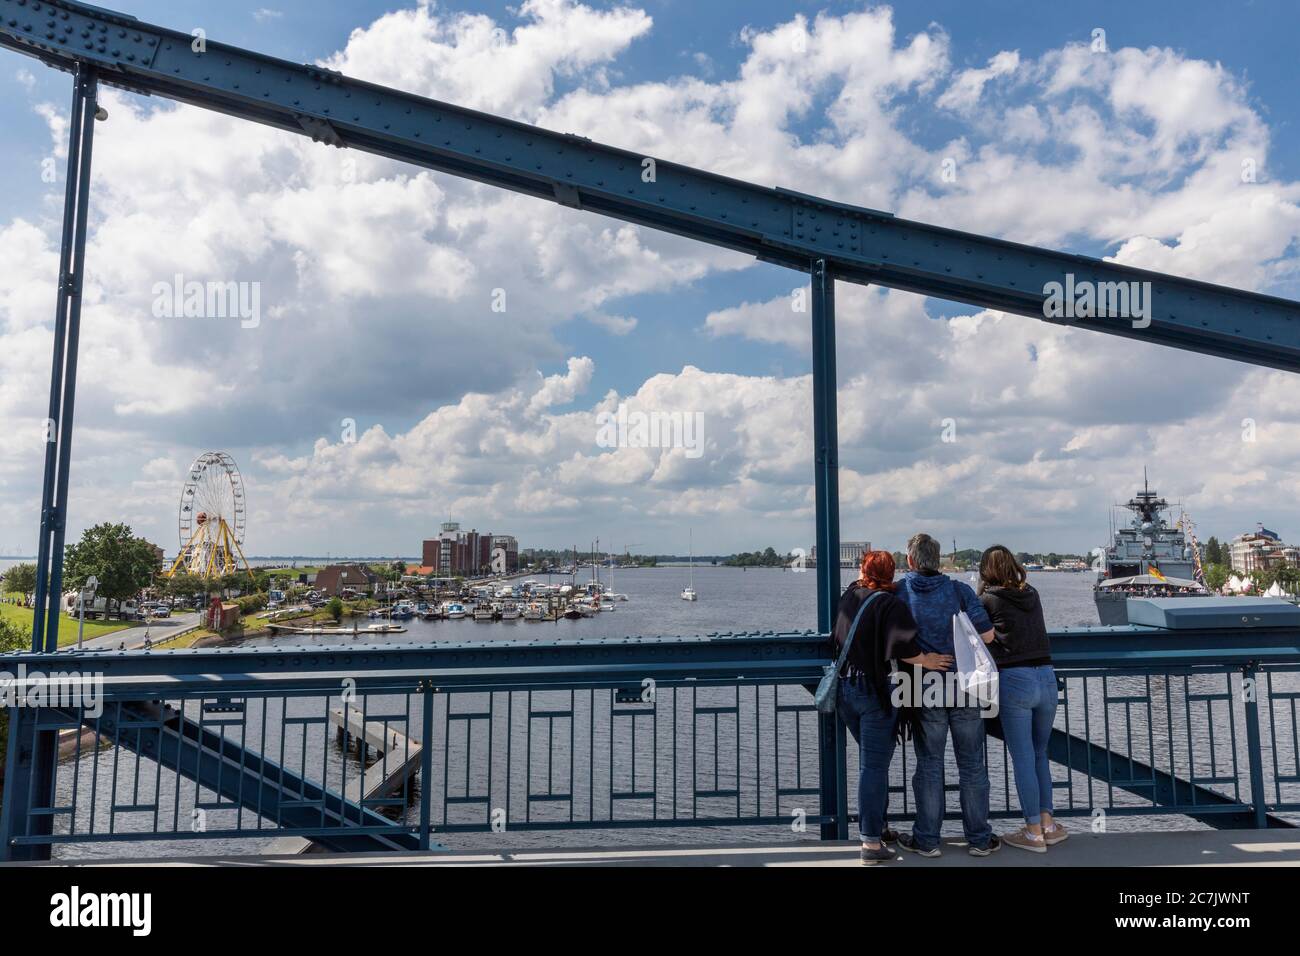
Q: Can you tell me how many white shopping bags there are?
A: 1